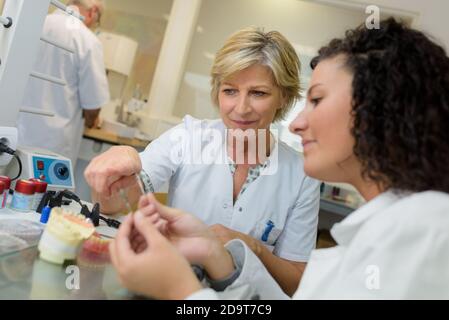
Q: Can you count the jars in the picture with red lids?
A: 4